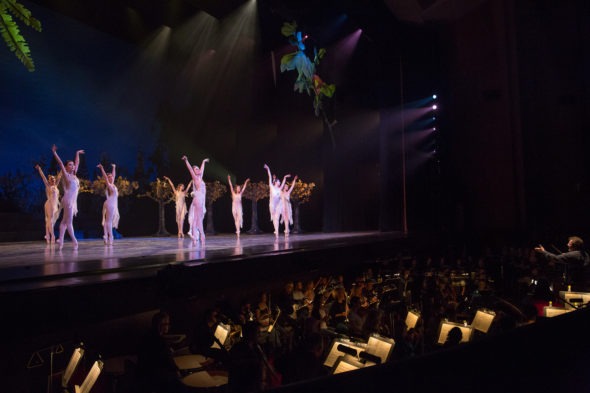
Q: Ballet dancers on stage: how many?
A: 8